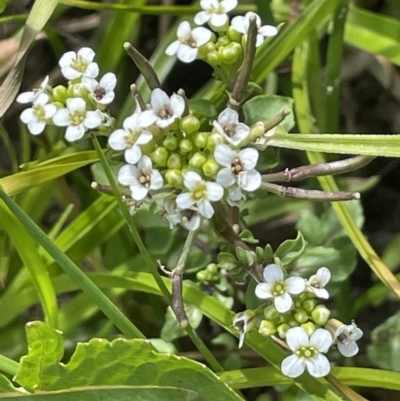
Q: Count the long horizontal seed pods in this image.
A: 2